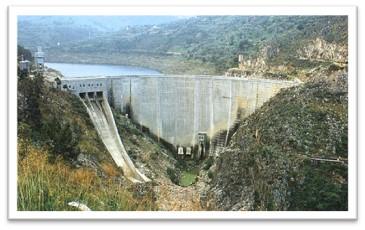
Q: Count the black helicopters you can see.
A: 0